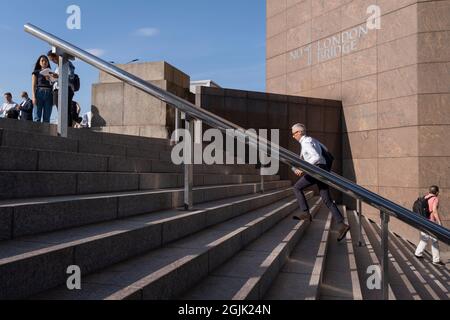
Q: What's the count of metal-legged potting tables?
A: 0